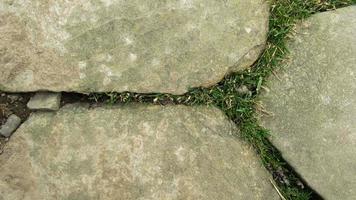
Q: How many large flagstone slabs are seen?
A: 3